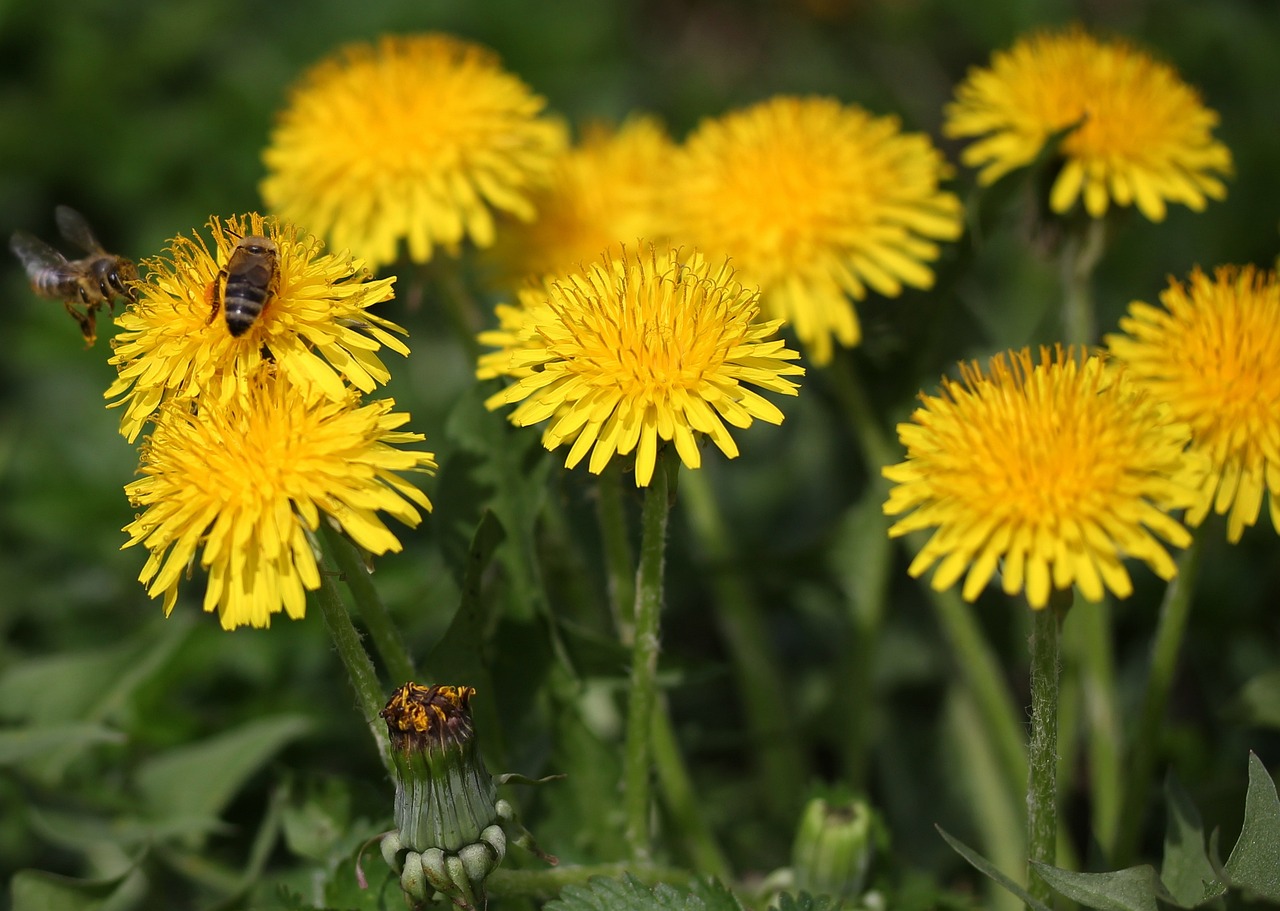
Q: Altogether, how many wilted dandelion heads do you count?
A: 1